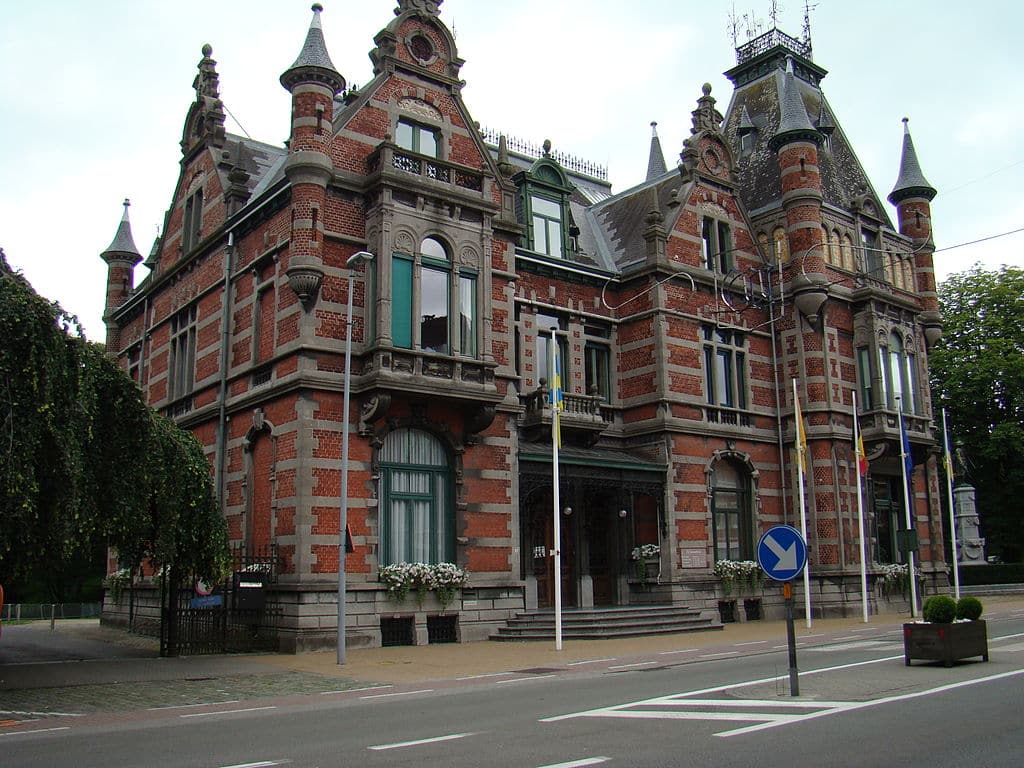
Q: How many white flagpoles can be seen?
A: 5